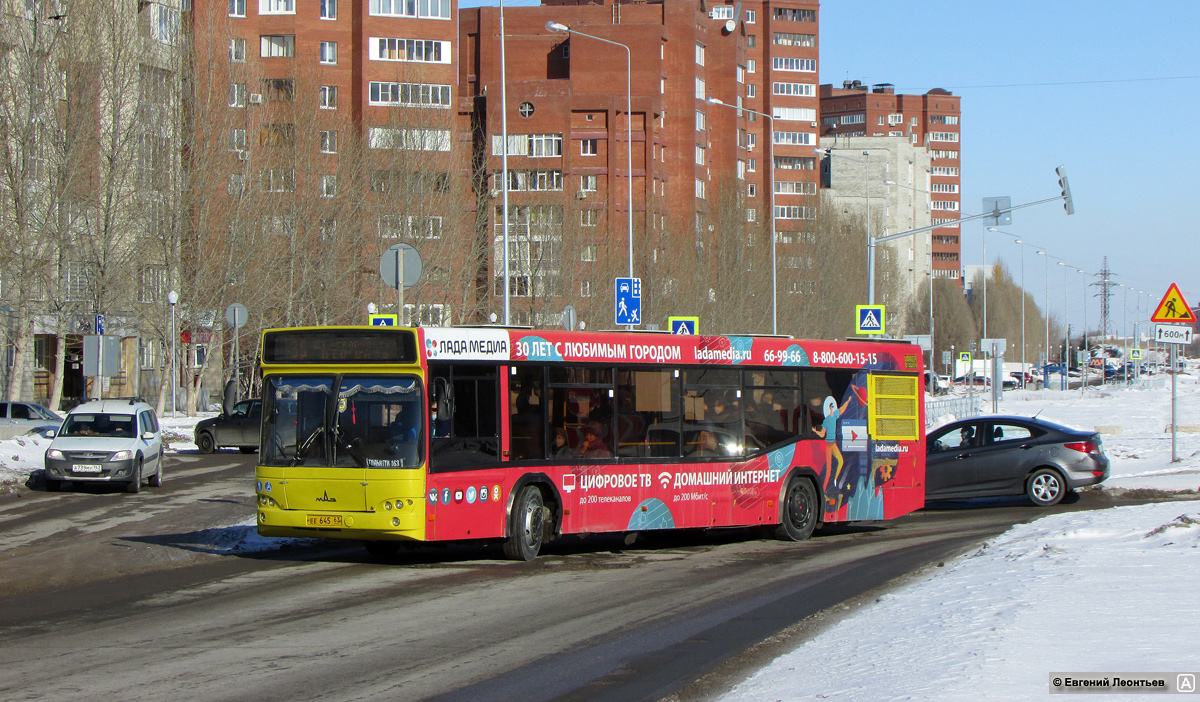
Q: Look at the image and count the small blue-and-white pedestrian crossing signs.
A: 5